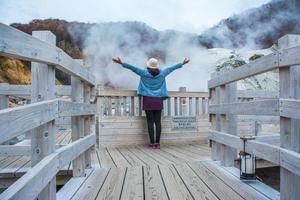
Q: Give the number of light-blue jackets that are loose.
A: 1